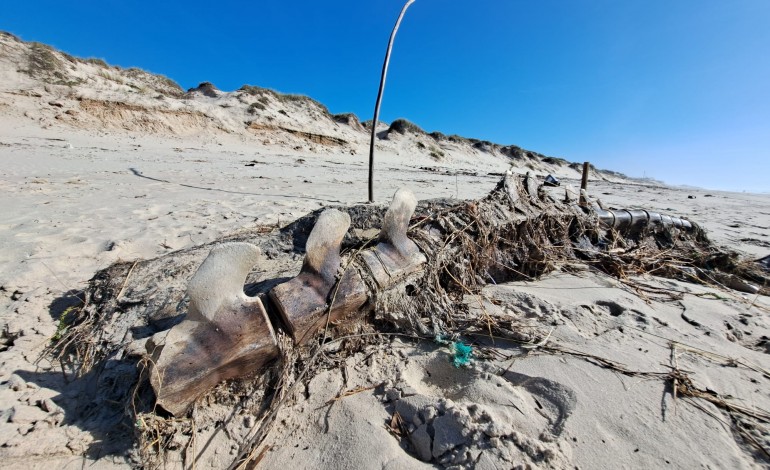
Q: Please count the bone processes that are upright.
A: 3